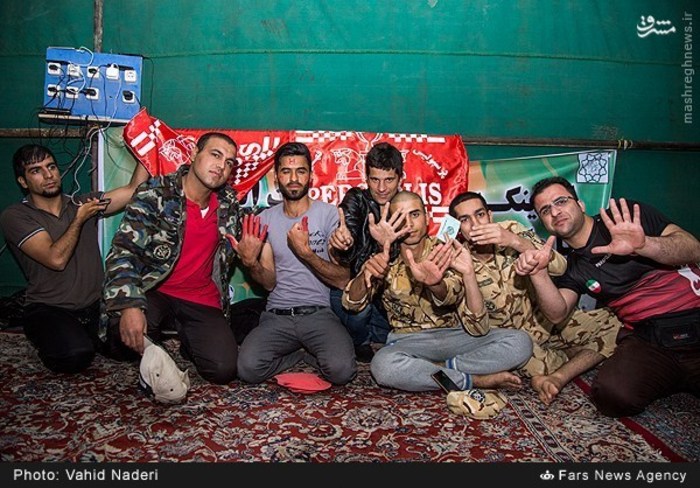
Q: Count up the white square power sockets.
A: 9